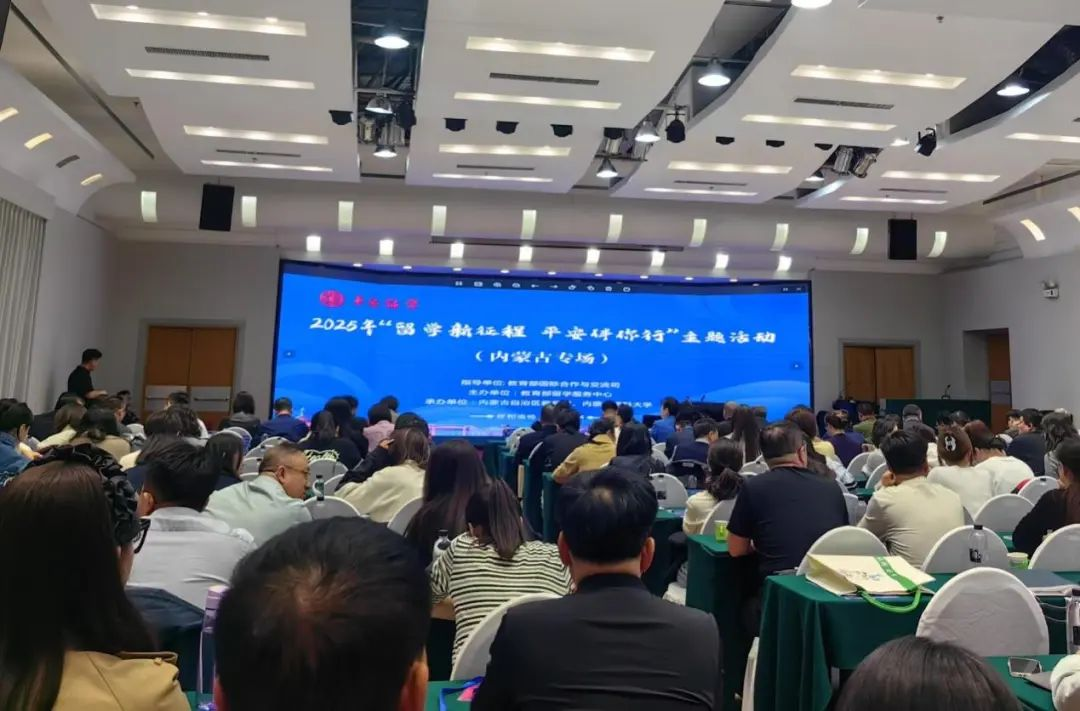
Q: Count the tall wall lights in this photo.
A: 10